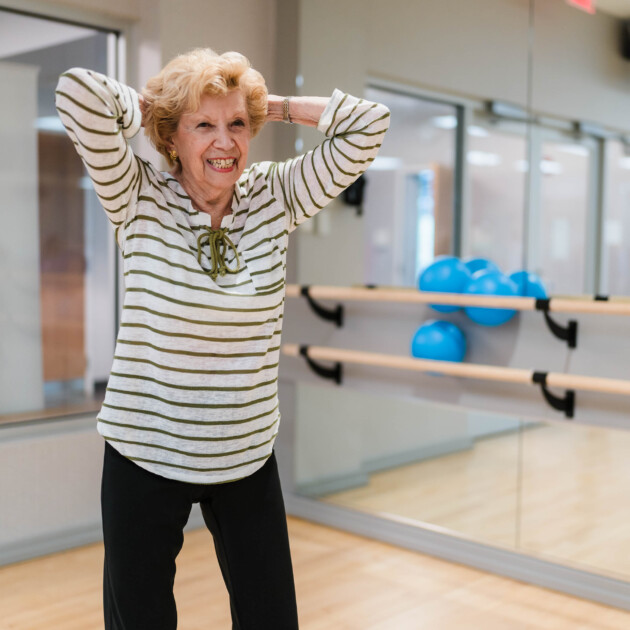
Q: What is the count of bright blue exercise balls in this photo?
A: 5